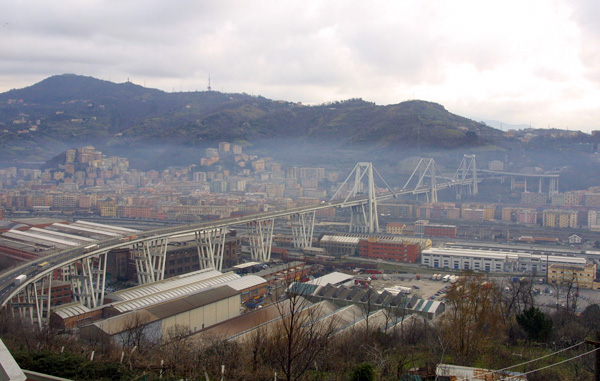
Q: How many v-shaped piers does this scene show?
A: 6